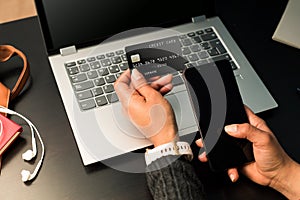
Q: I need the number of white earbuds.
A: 2